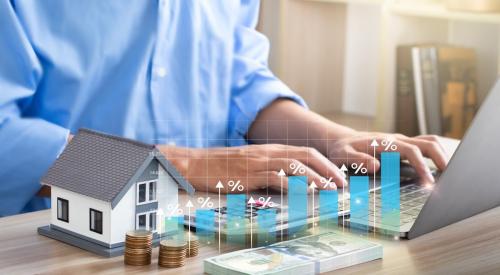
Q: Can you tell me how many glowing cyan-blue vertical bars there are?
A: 8